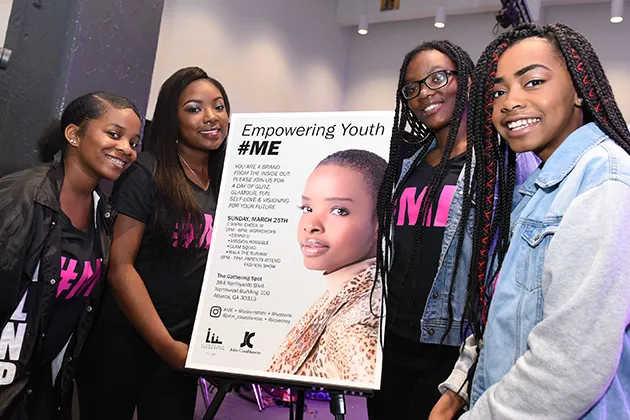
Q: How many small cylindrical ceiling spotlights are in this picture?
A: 3